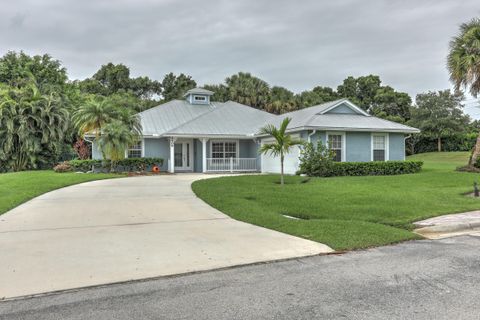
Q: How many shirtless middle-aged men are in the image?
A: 0